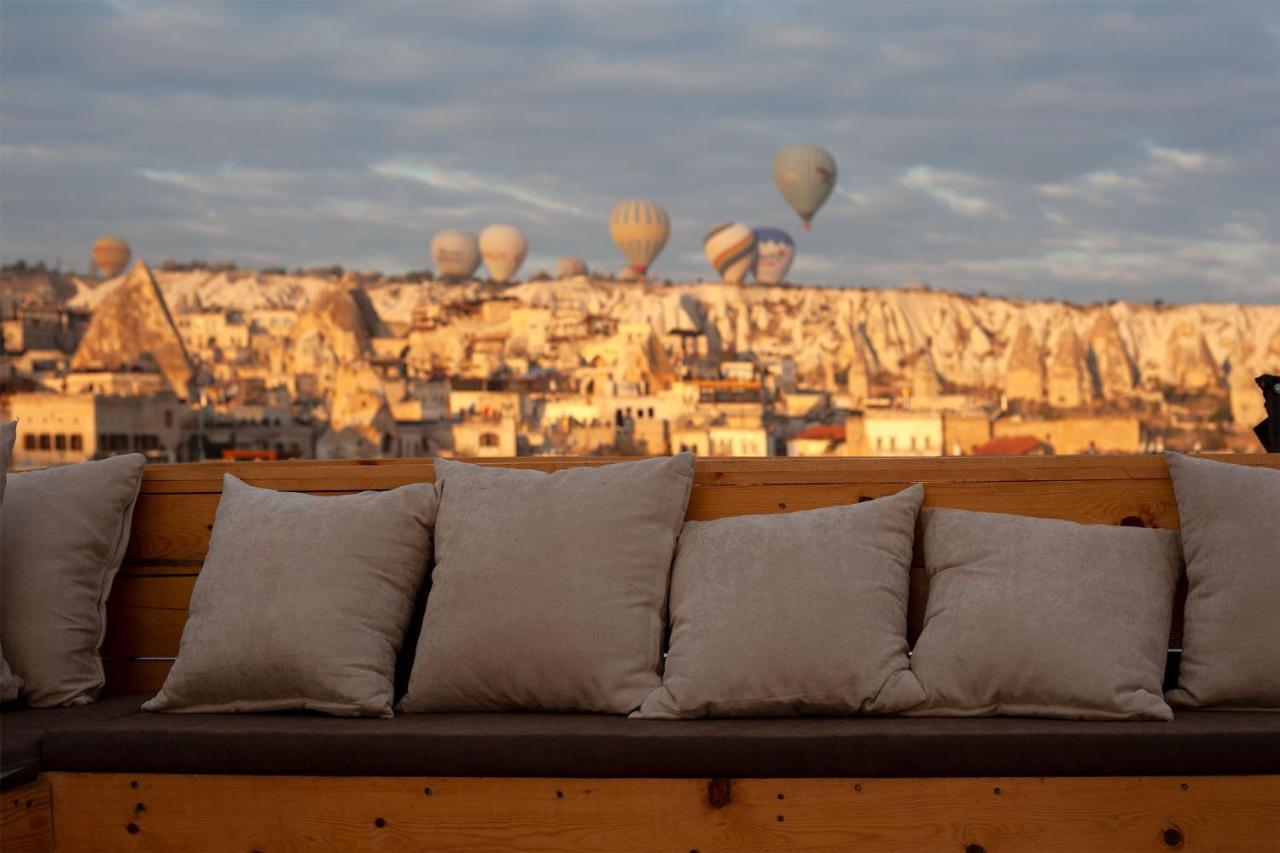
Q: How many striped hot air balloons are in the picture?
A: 3